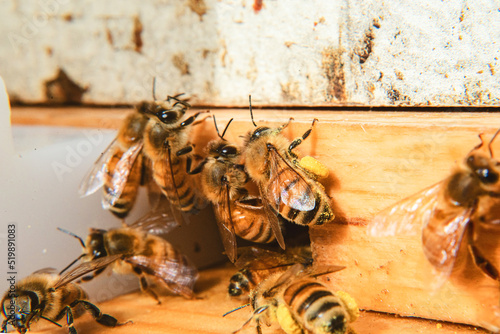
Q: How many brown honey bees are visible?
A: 9